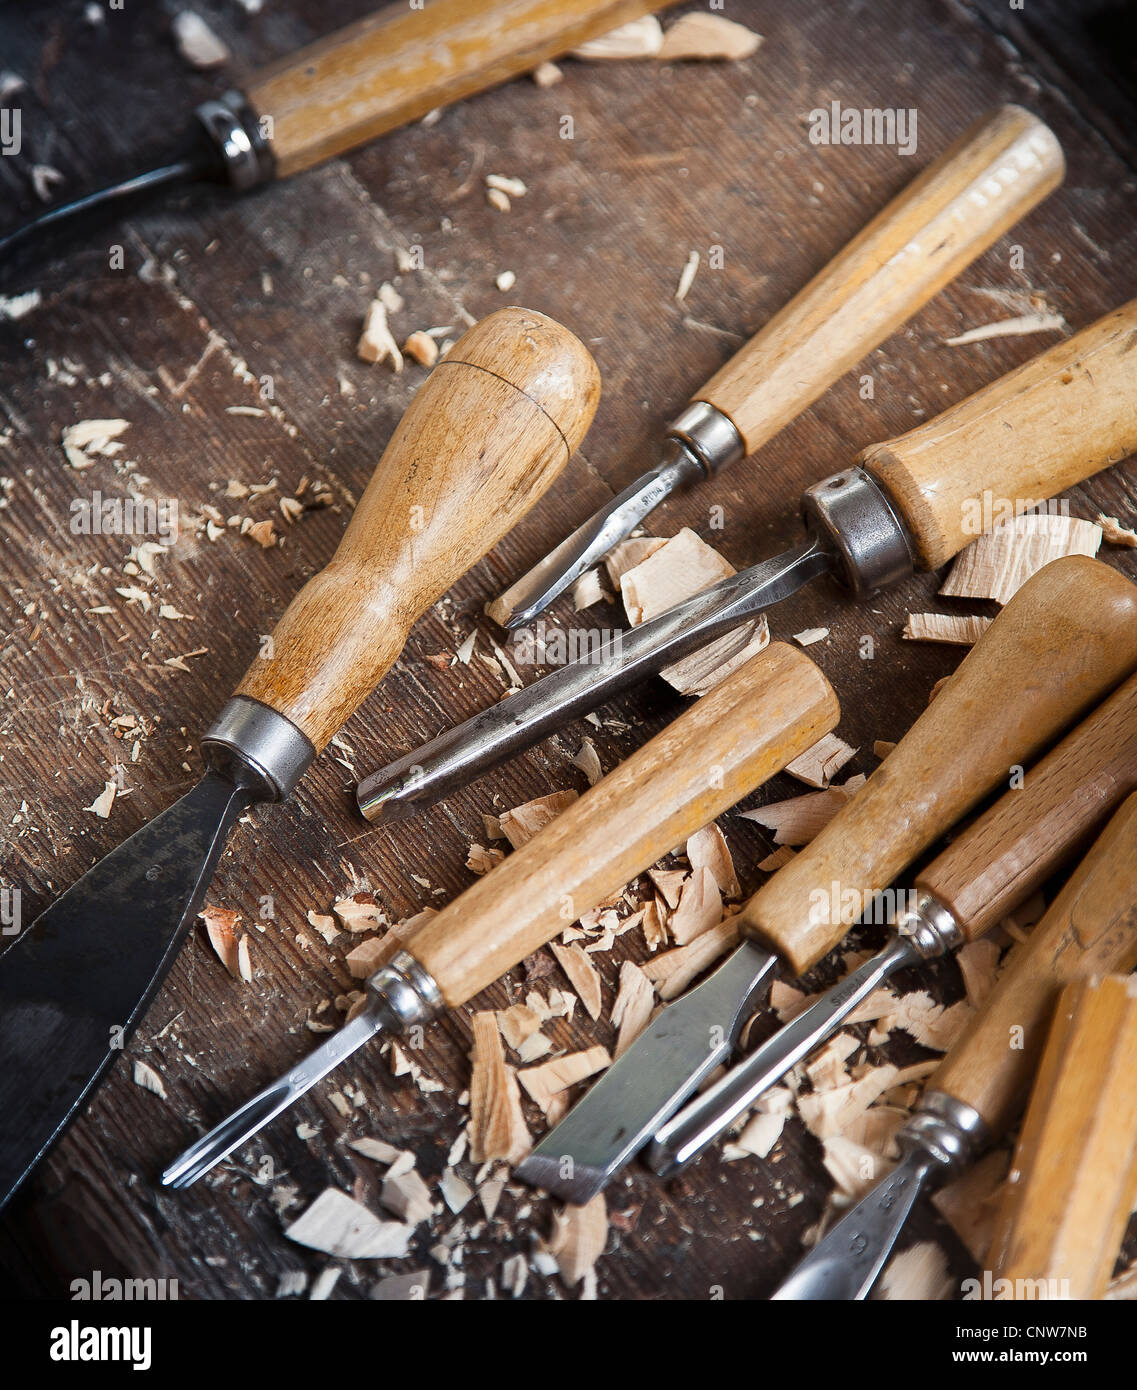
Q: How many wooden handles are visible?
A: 9